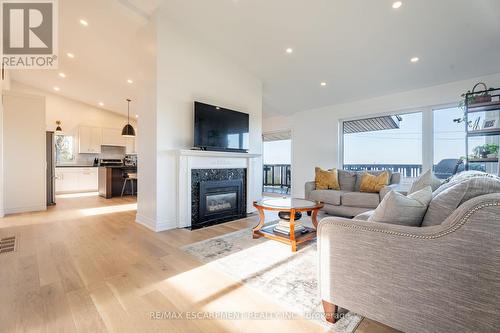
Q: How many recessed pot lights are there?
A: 11